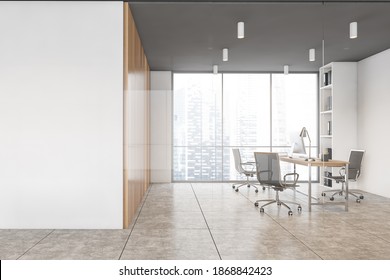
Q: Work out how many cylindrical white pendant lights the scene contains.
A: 6